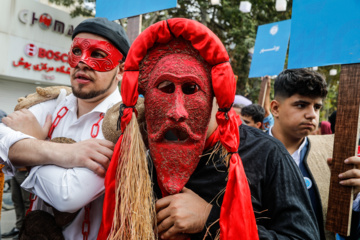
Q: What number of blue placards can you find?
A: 3